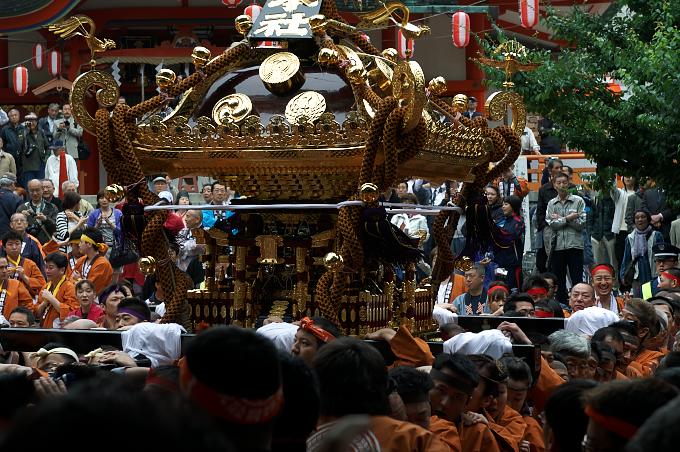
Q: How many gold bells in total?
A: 14